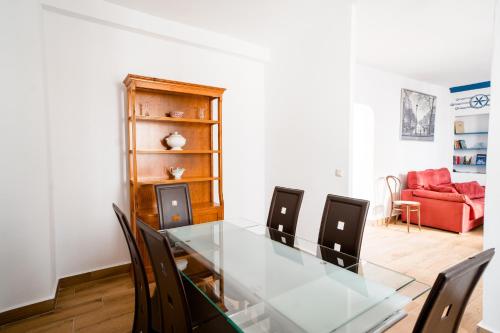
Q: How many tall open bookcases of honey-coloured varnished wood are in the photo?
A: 1